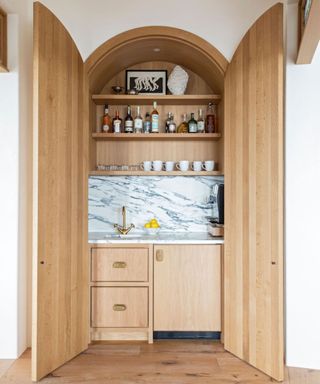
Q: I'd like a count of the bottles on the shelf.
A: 12